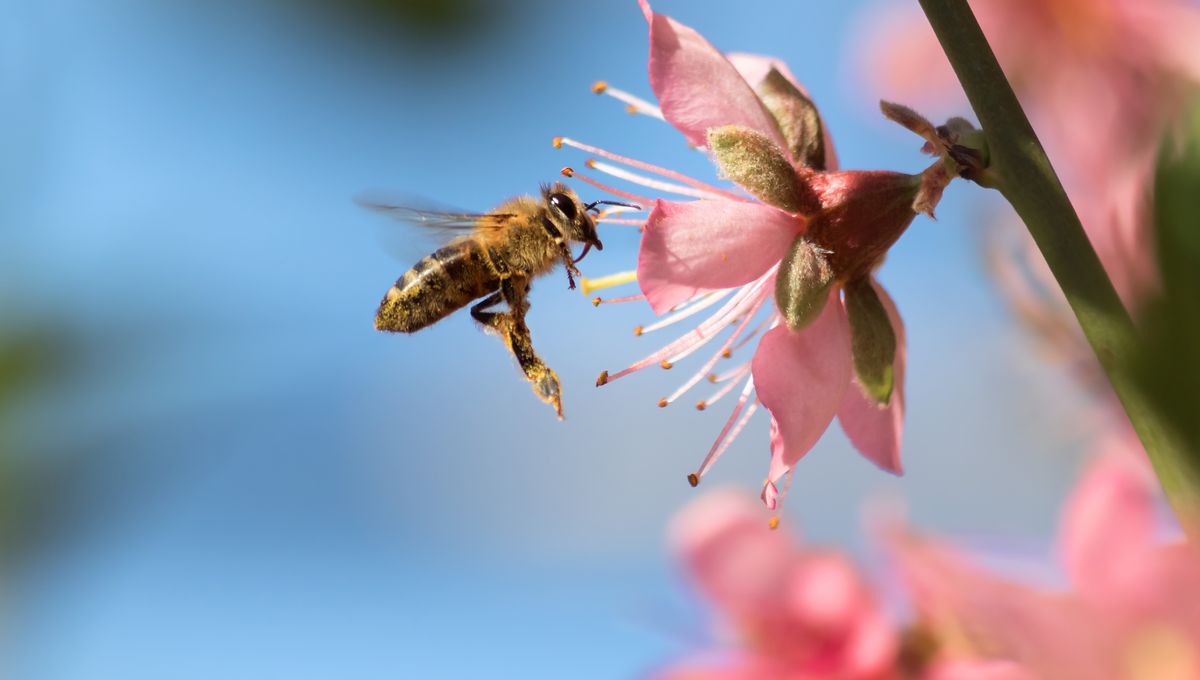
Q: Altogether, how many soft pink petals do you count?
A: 5